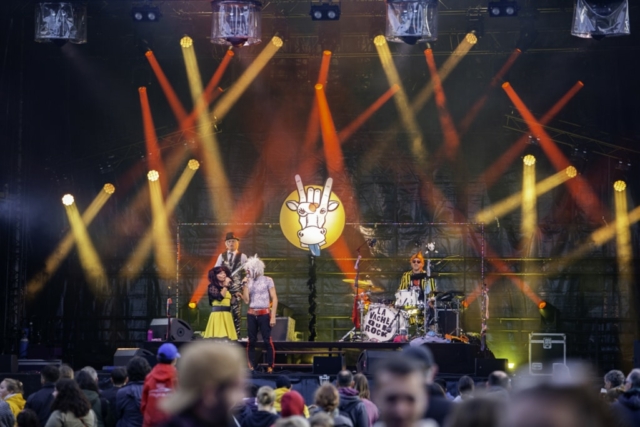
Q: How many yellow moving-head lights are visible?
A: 11